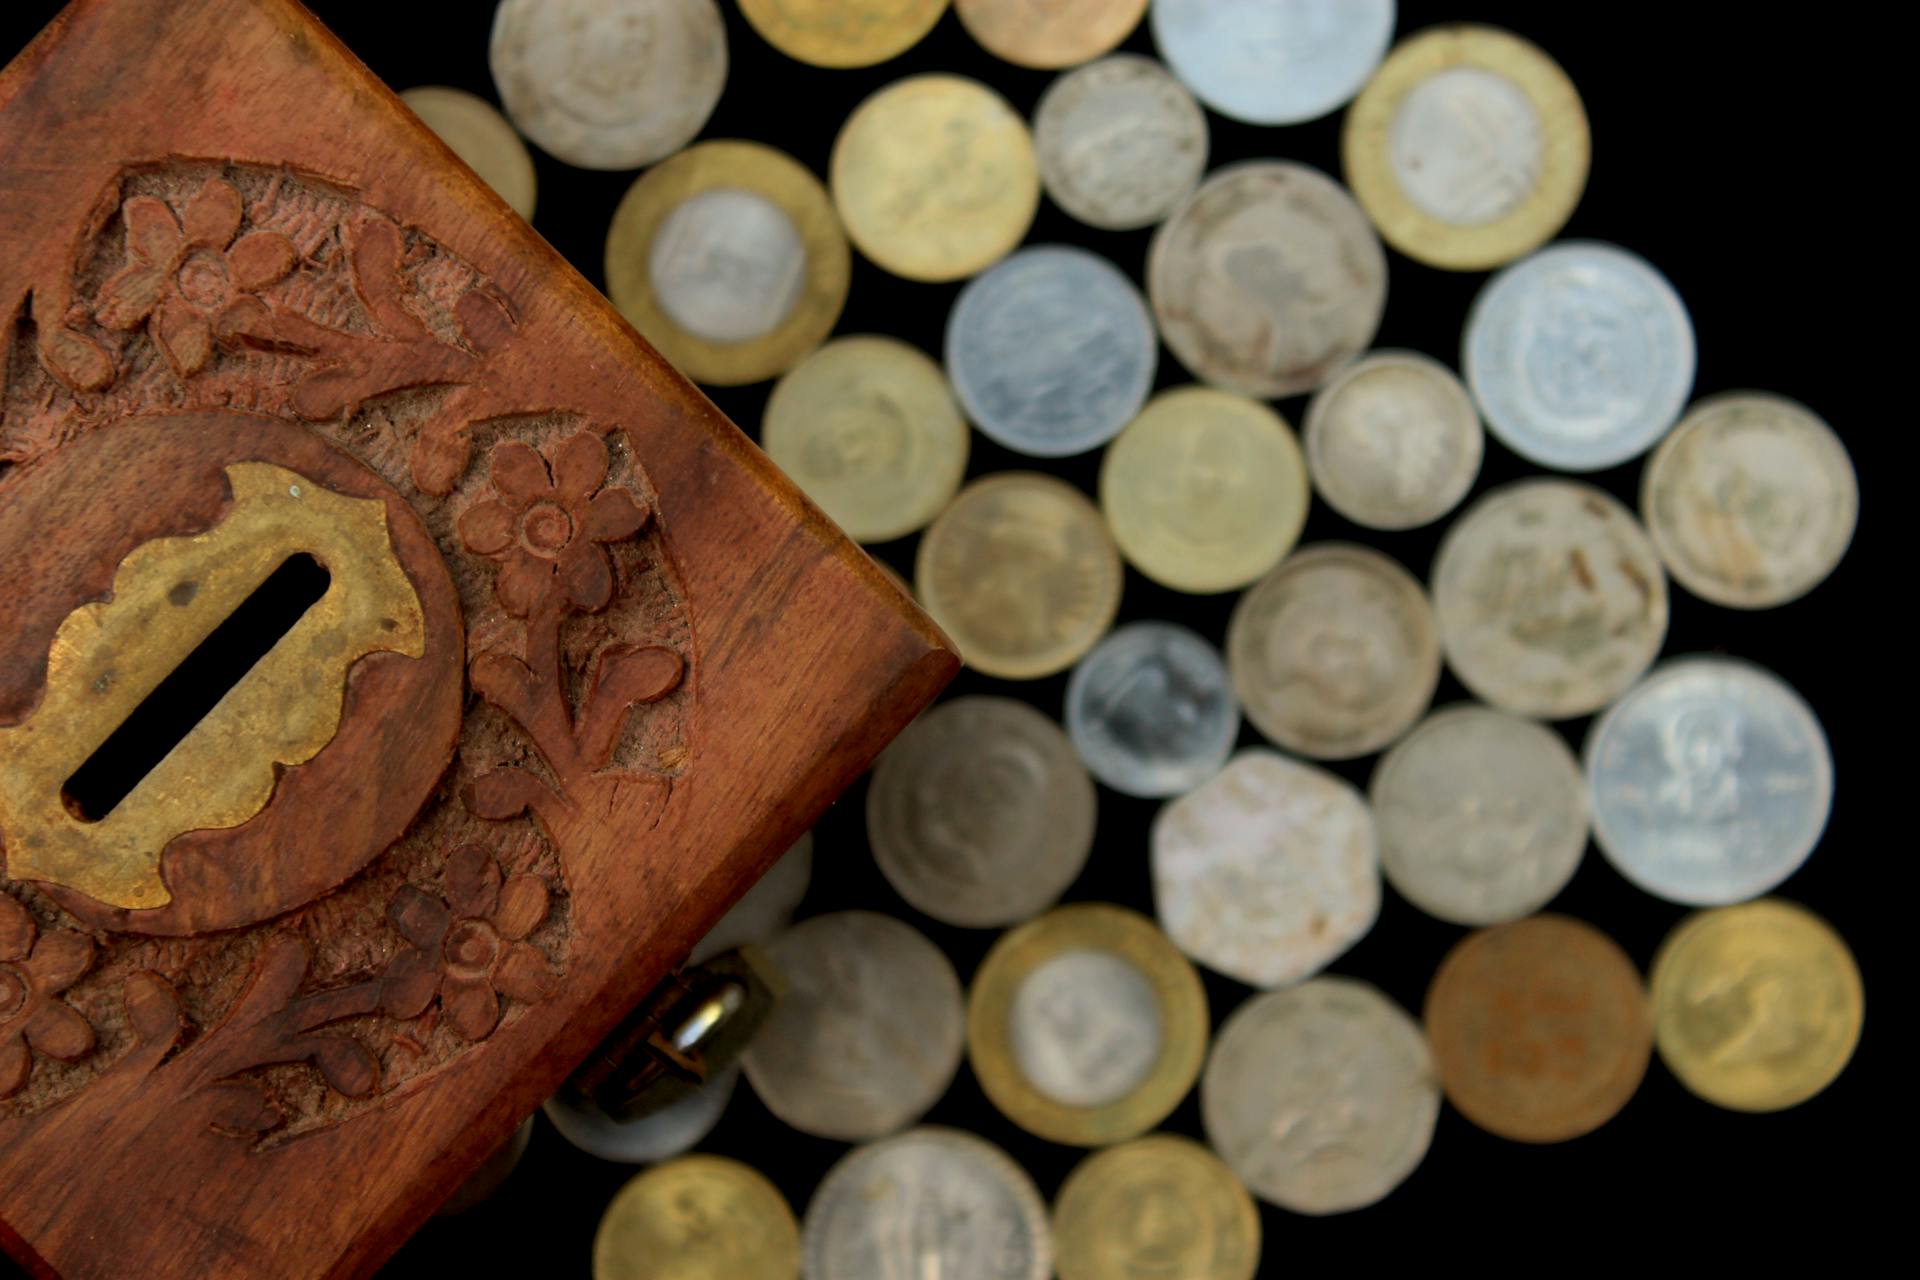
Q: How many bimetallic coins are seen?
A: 3